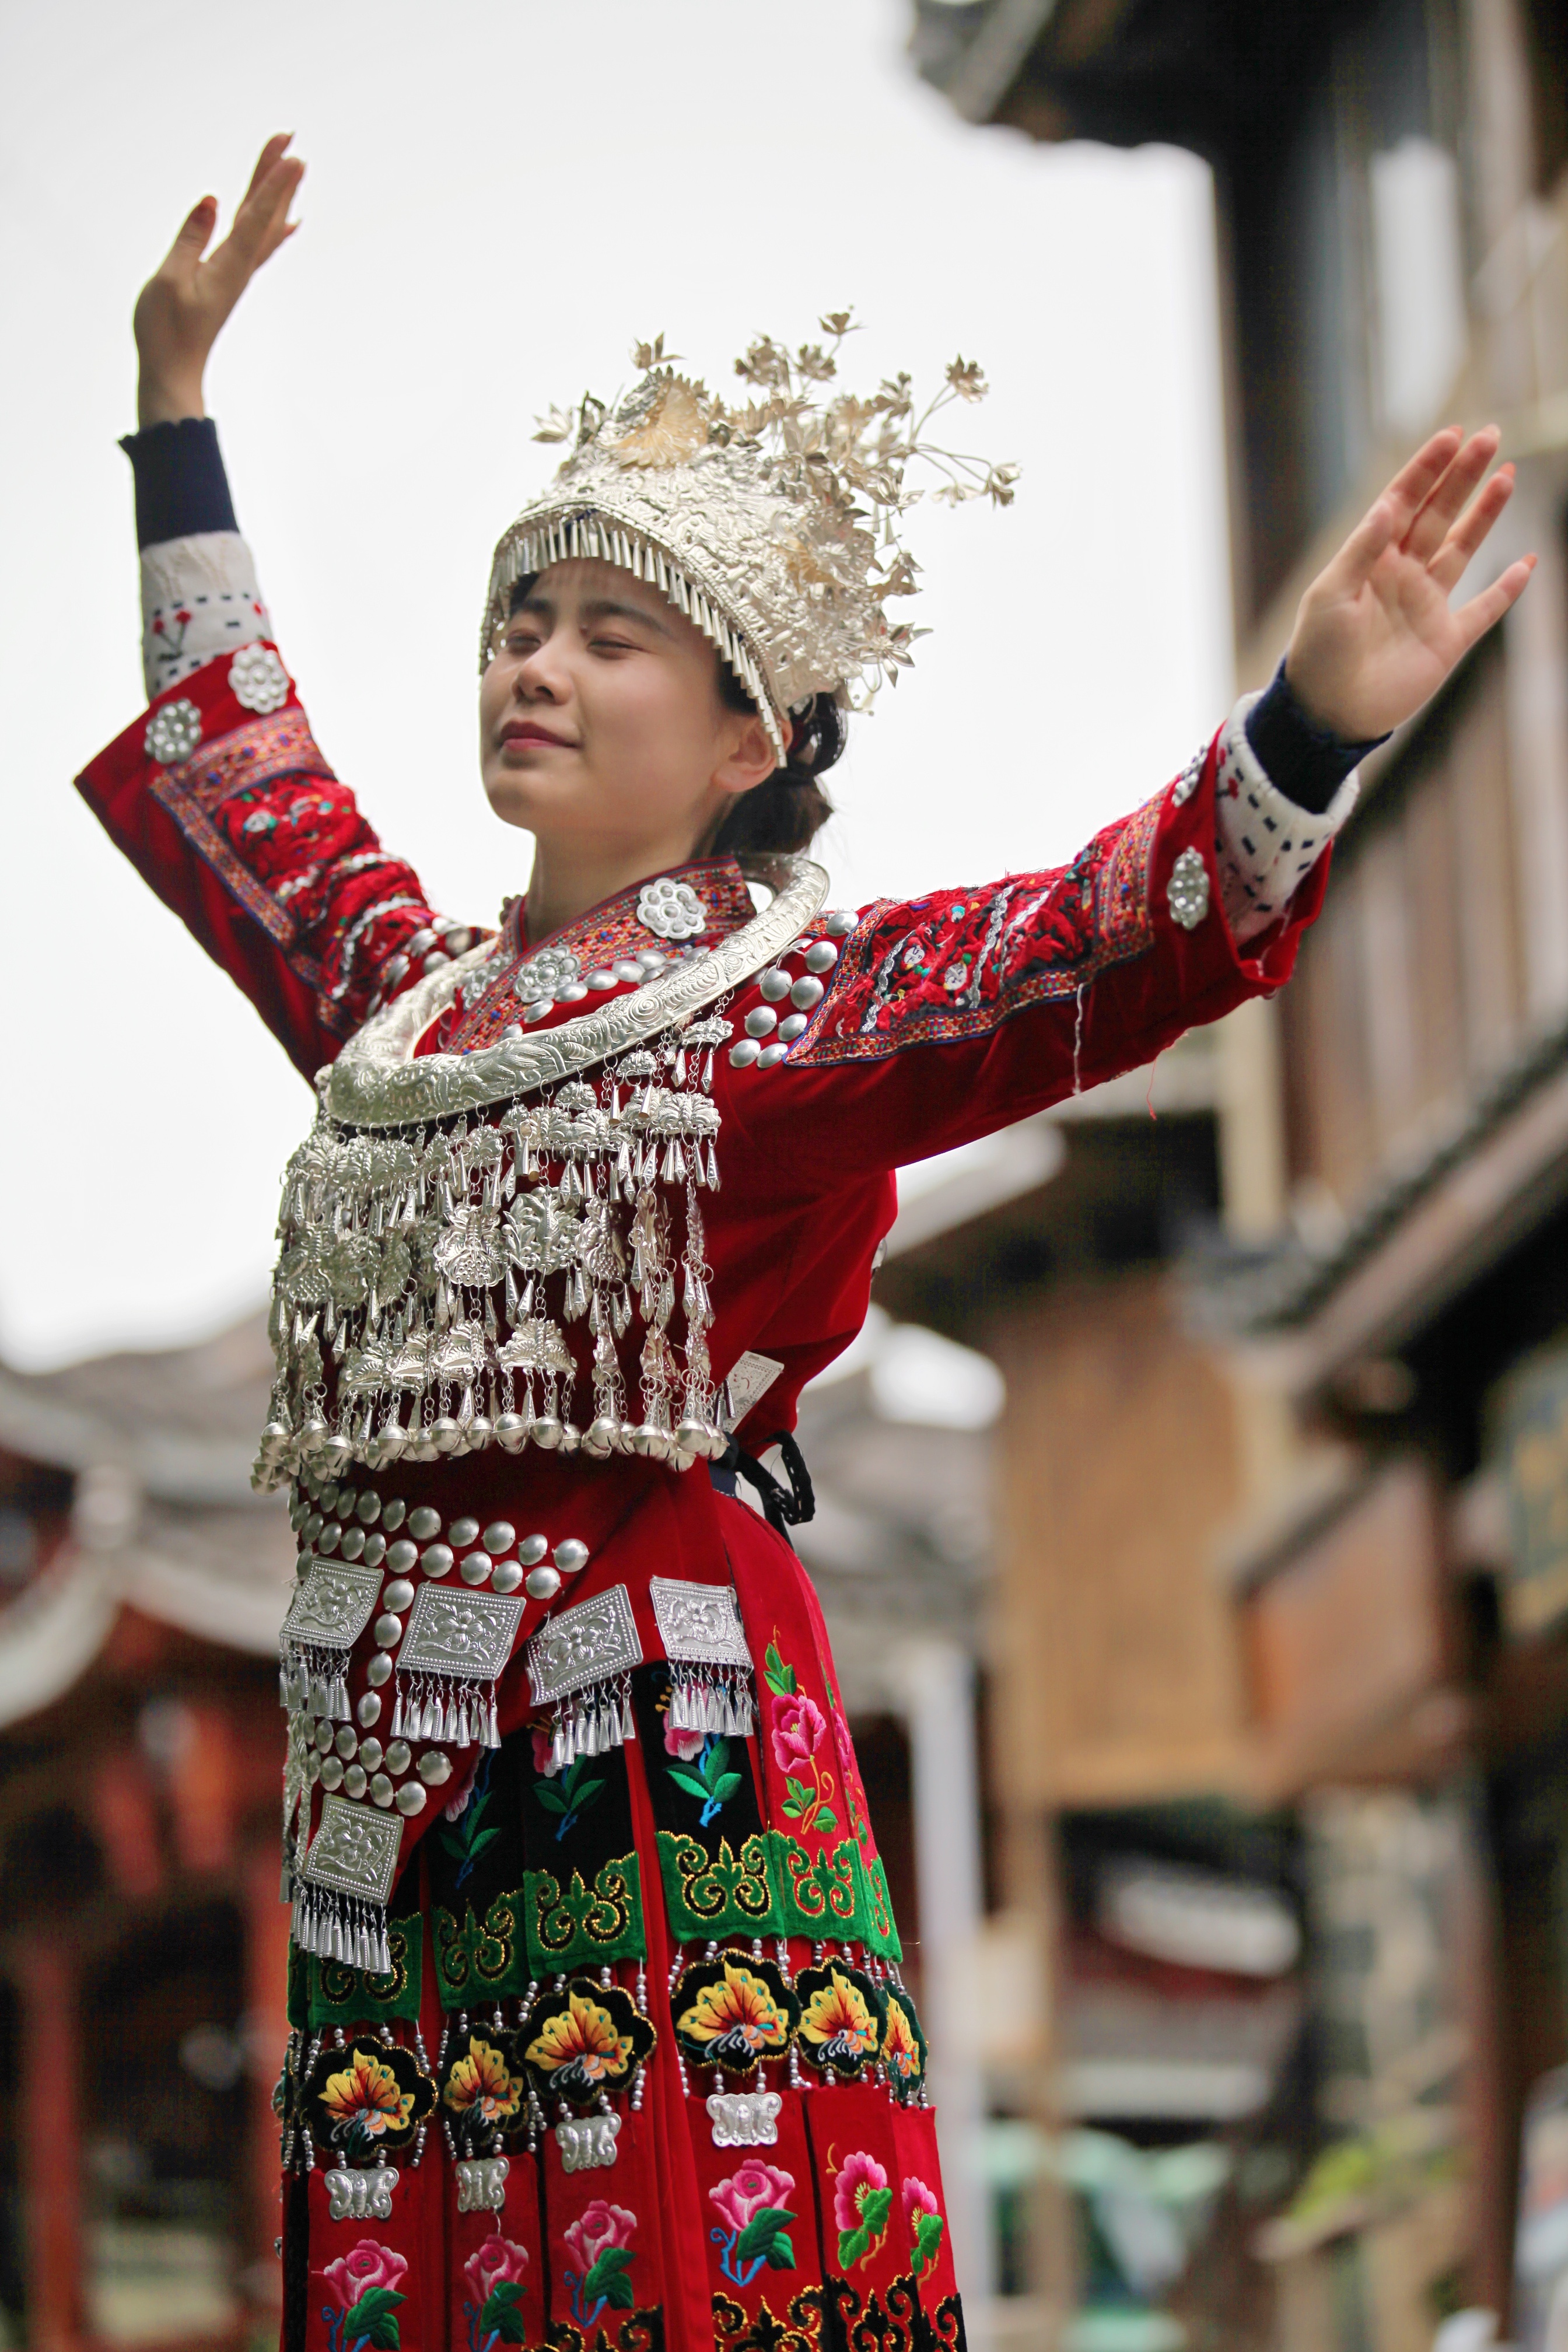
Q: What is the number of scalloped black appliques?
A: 6